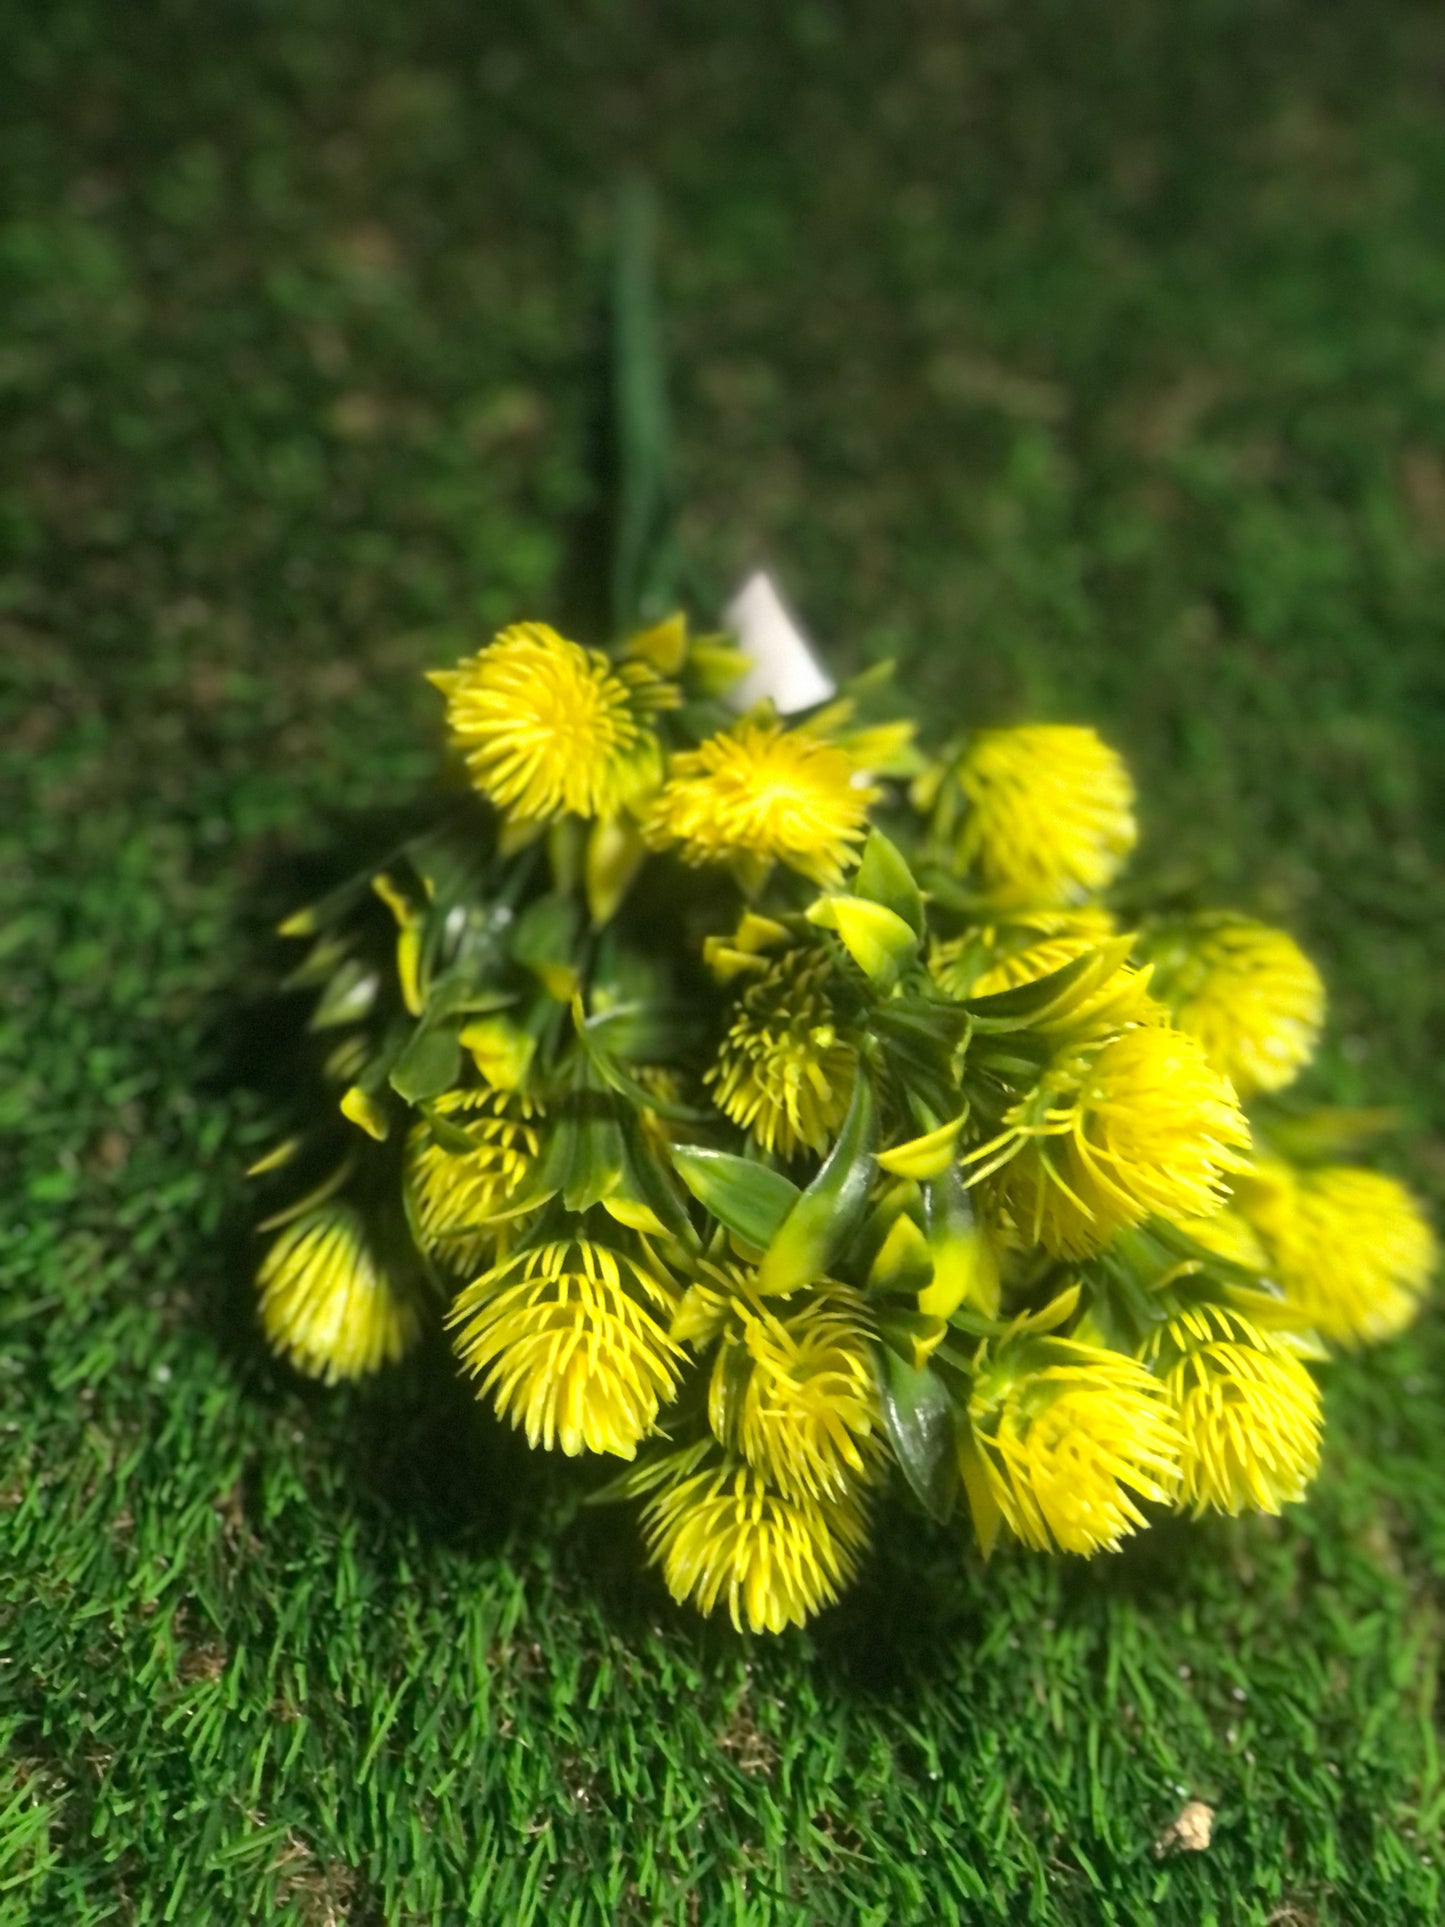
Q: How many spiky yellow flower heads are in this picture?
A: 15